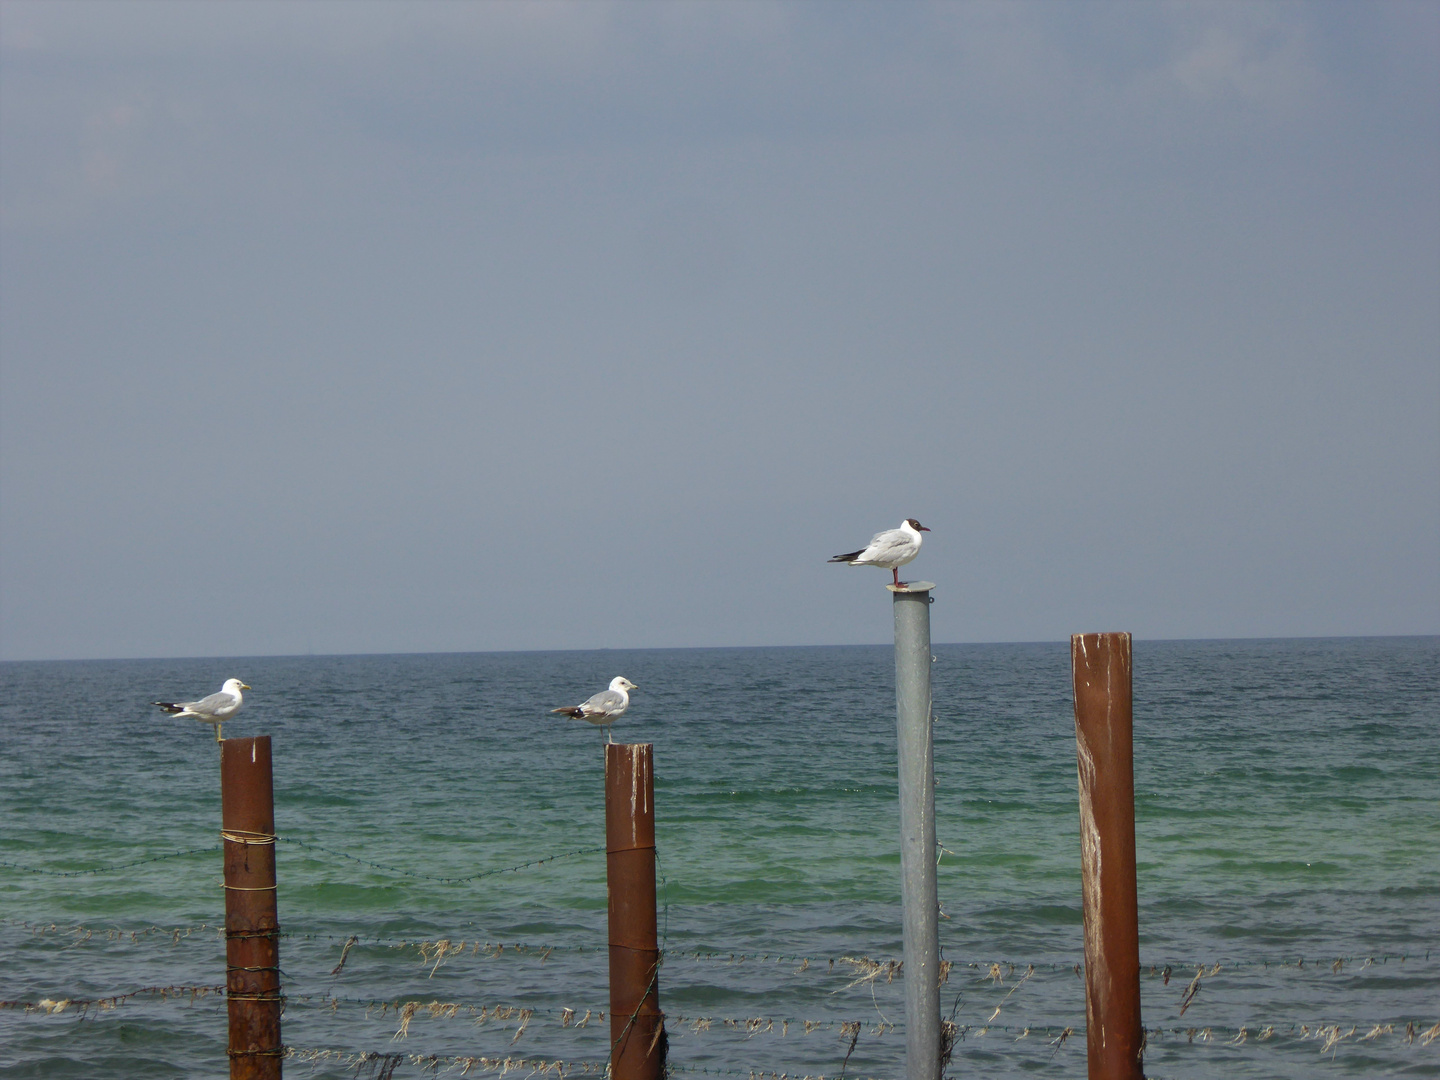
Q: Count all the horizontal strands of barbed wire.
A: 4